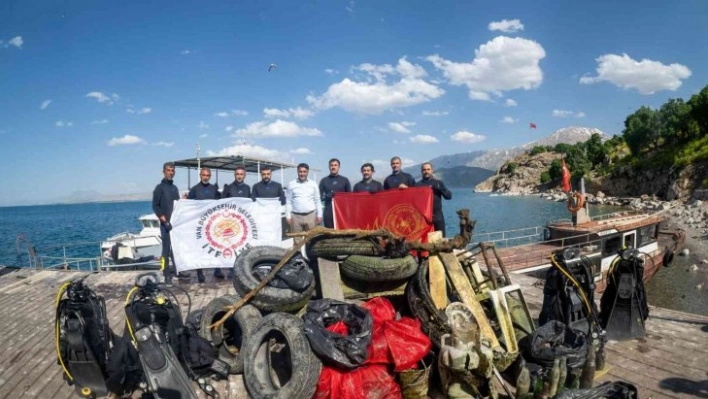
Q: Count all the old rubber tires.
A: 6